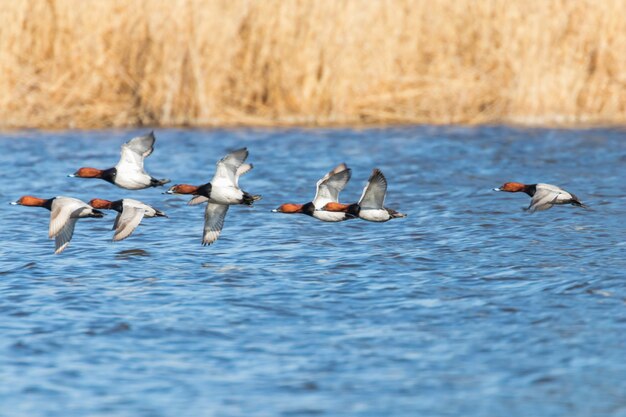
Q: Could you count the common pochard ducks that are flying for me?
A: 7